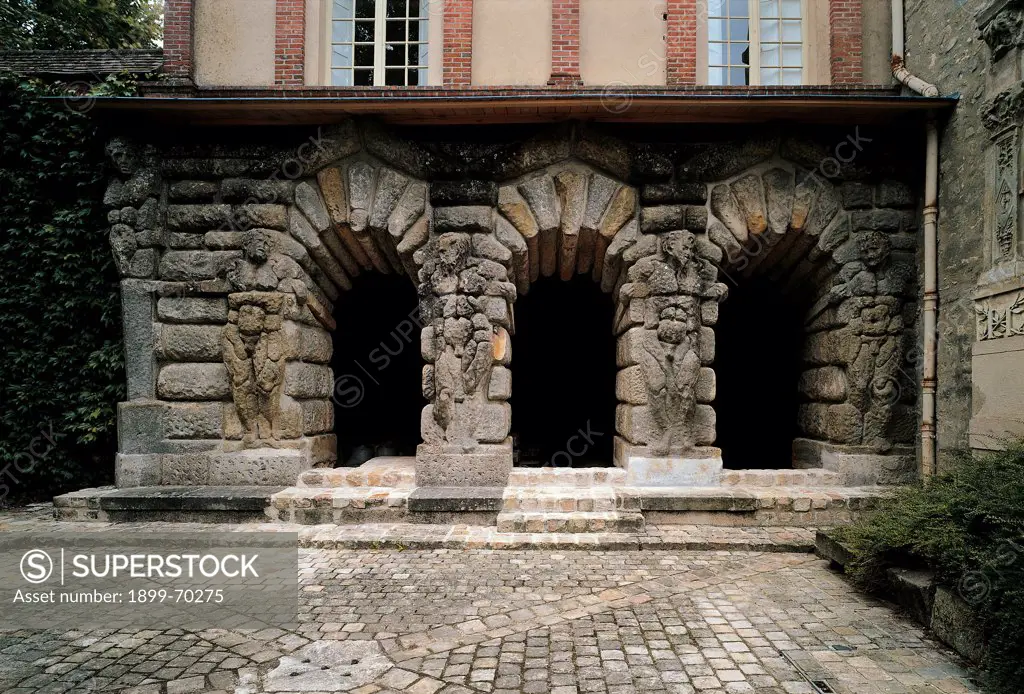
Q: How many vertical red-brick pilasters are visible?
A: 6